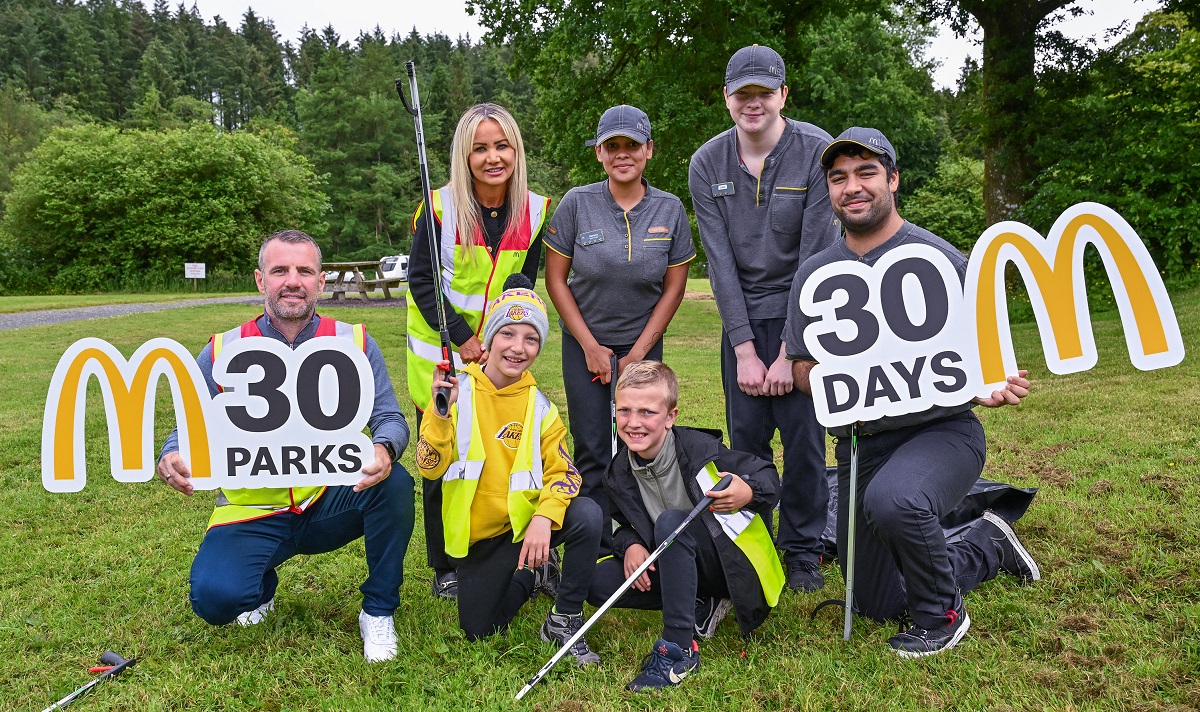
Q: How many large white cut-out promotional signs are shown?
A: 2